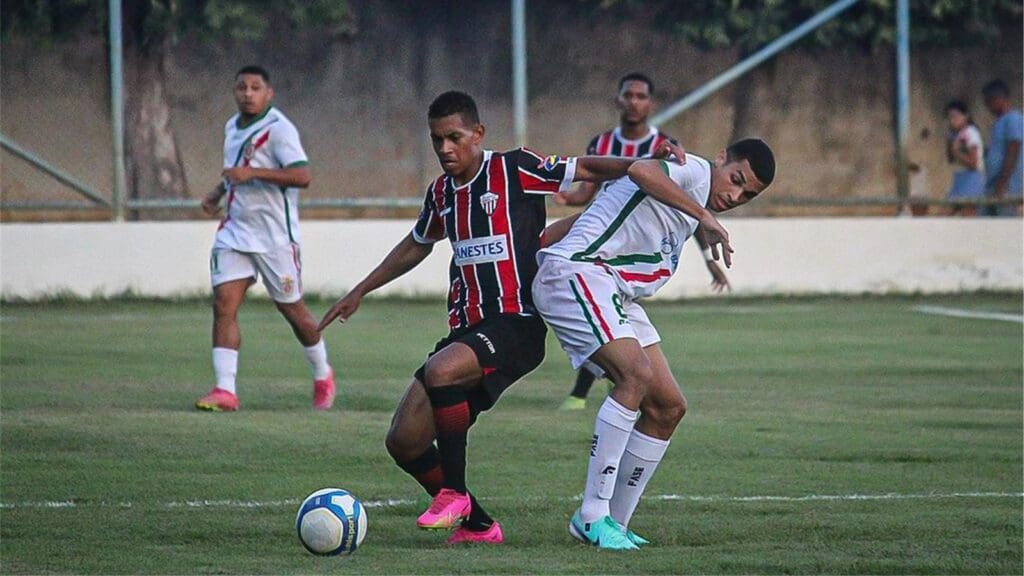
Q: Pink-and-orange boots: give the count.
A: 4